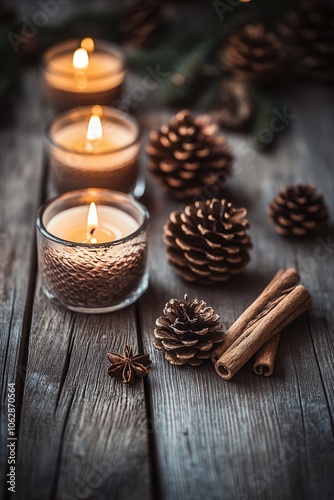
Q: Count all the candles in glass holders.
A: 3